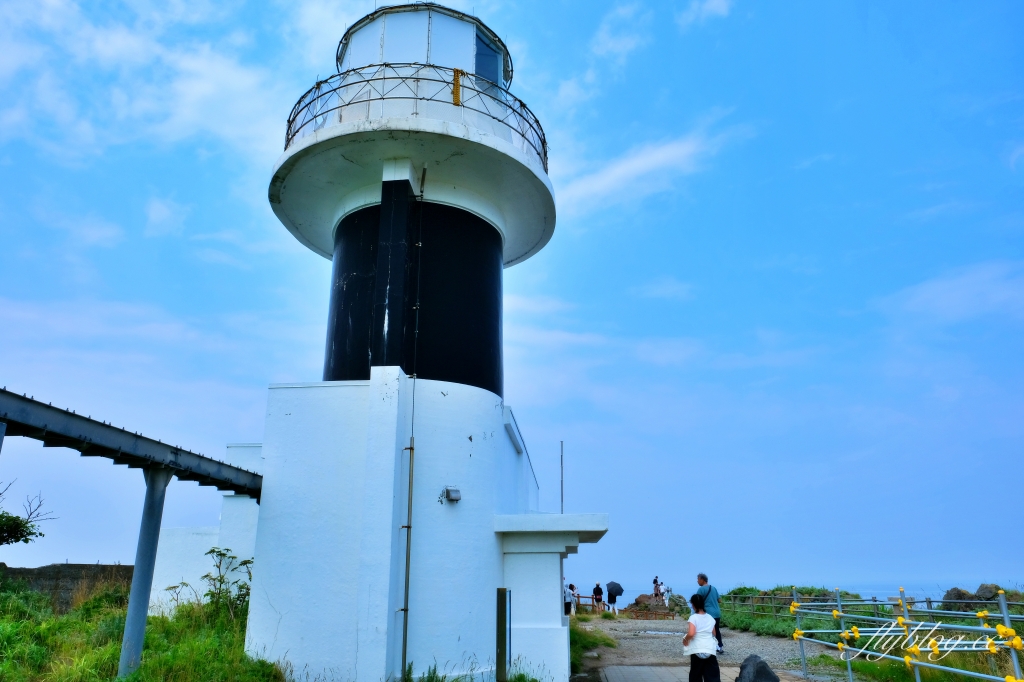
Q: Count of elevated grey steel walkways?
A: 1